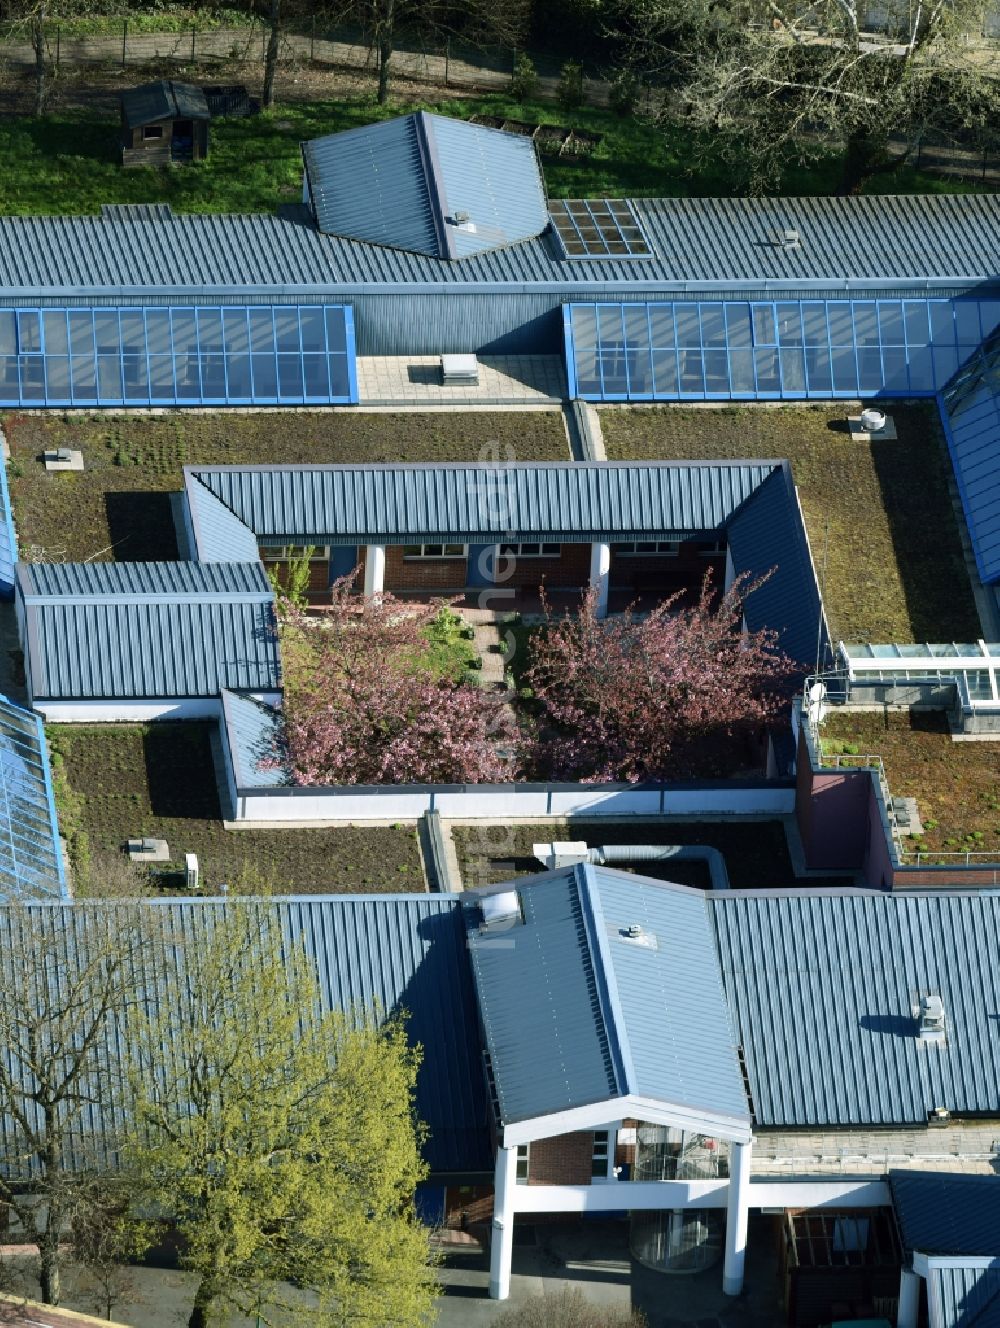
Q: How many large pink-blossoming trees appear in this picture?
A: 2